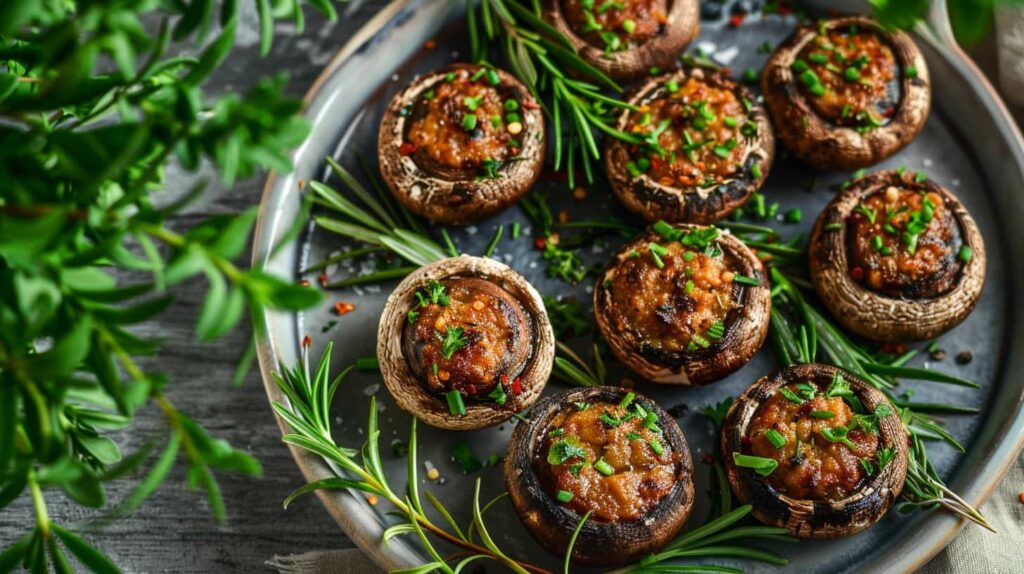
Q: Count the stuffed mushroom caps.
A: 9